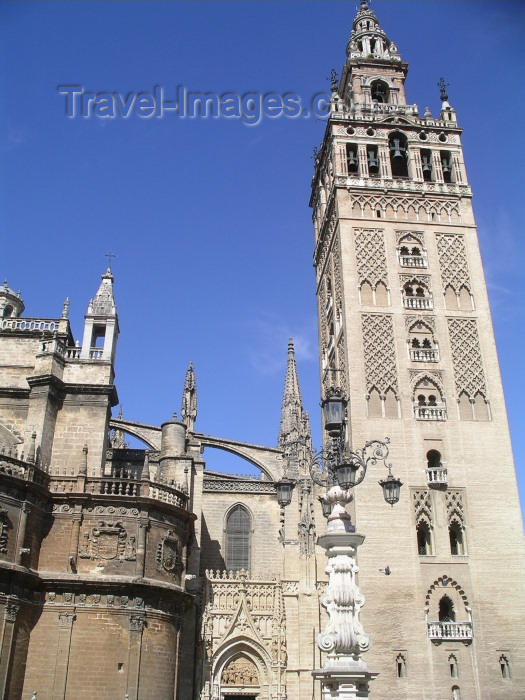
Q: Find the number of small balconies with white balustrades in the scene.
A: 6